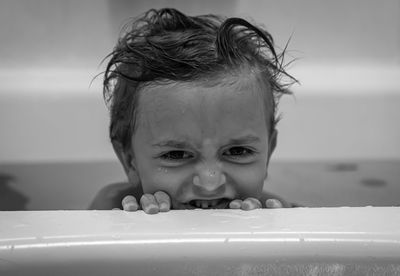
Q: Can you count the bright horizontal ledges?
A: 2